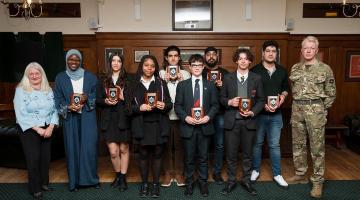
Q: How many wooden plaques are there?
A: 8